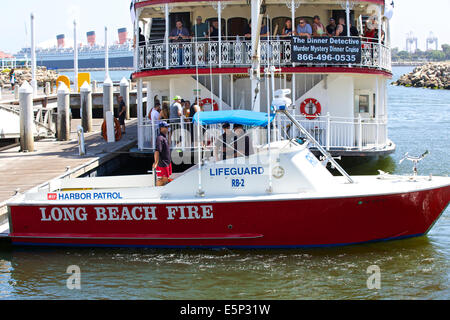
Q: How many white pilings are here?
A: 5